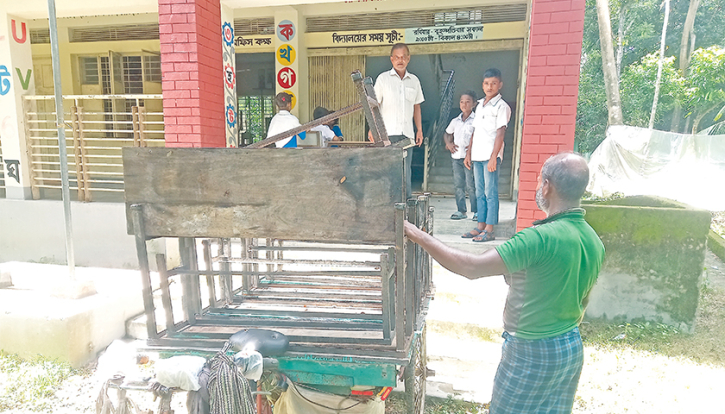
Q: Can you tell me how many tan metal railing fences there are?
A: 1